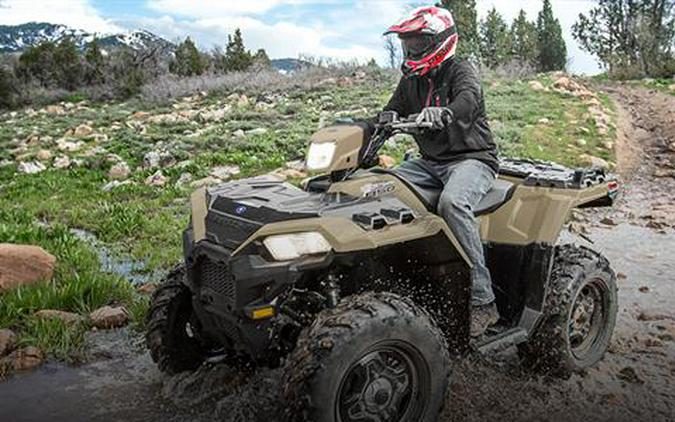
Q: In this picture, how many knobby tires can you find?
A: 3